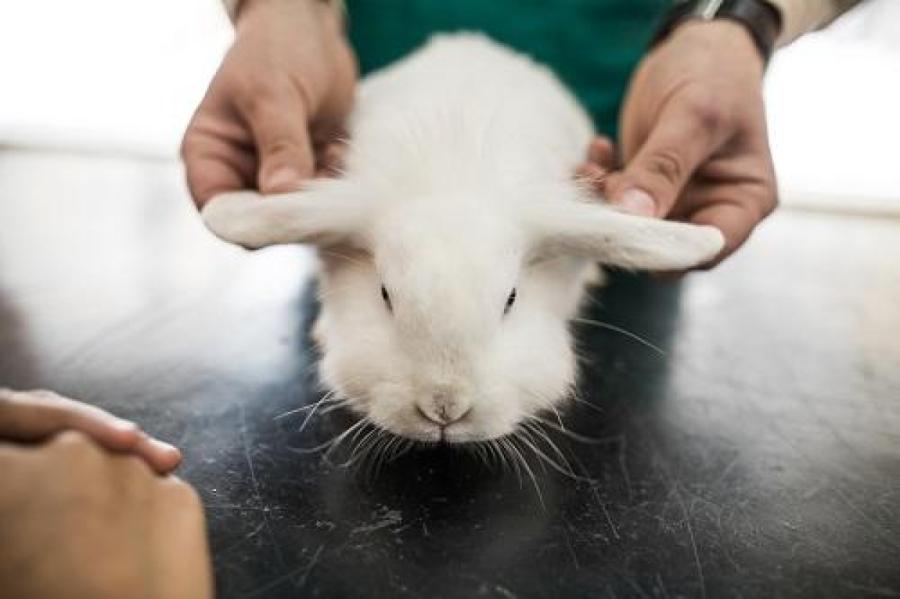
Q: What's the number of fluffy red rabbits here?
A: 0